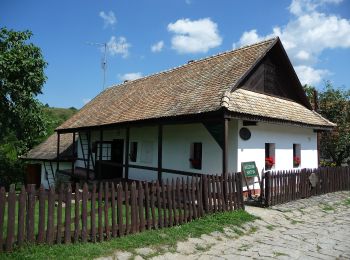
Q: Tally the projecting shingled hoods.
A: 1